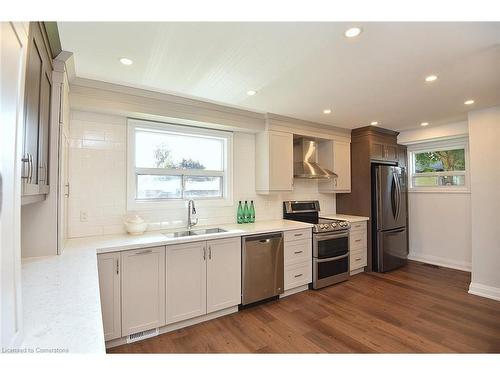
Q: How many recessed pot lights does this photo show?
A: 8